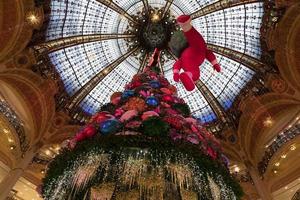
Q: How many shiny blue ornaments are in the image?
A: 4